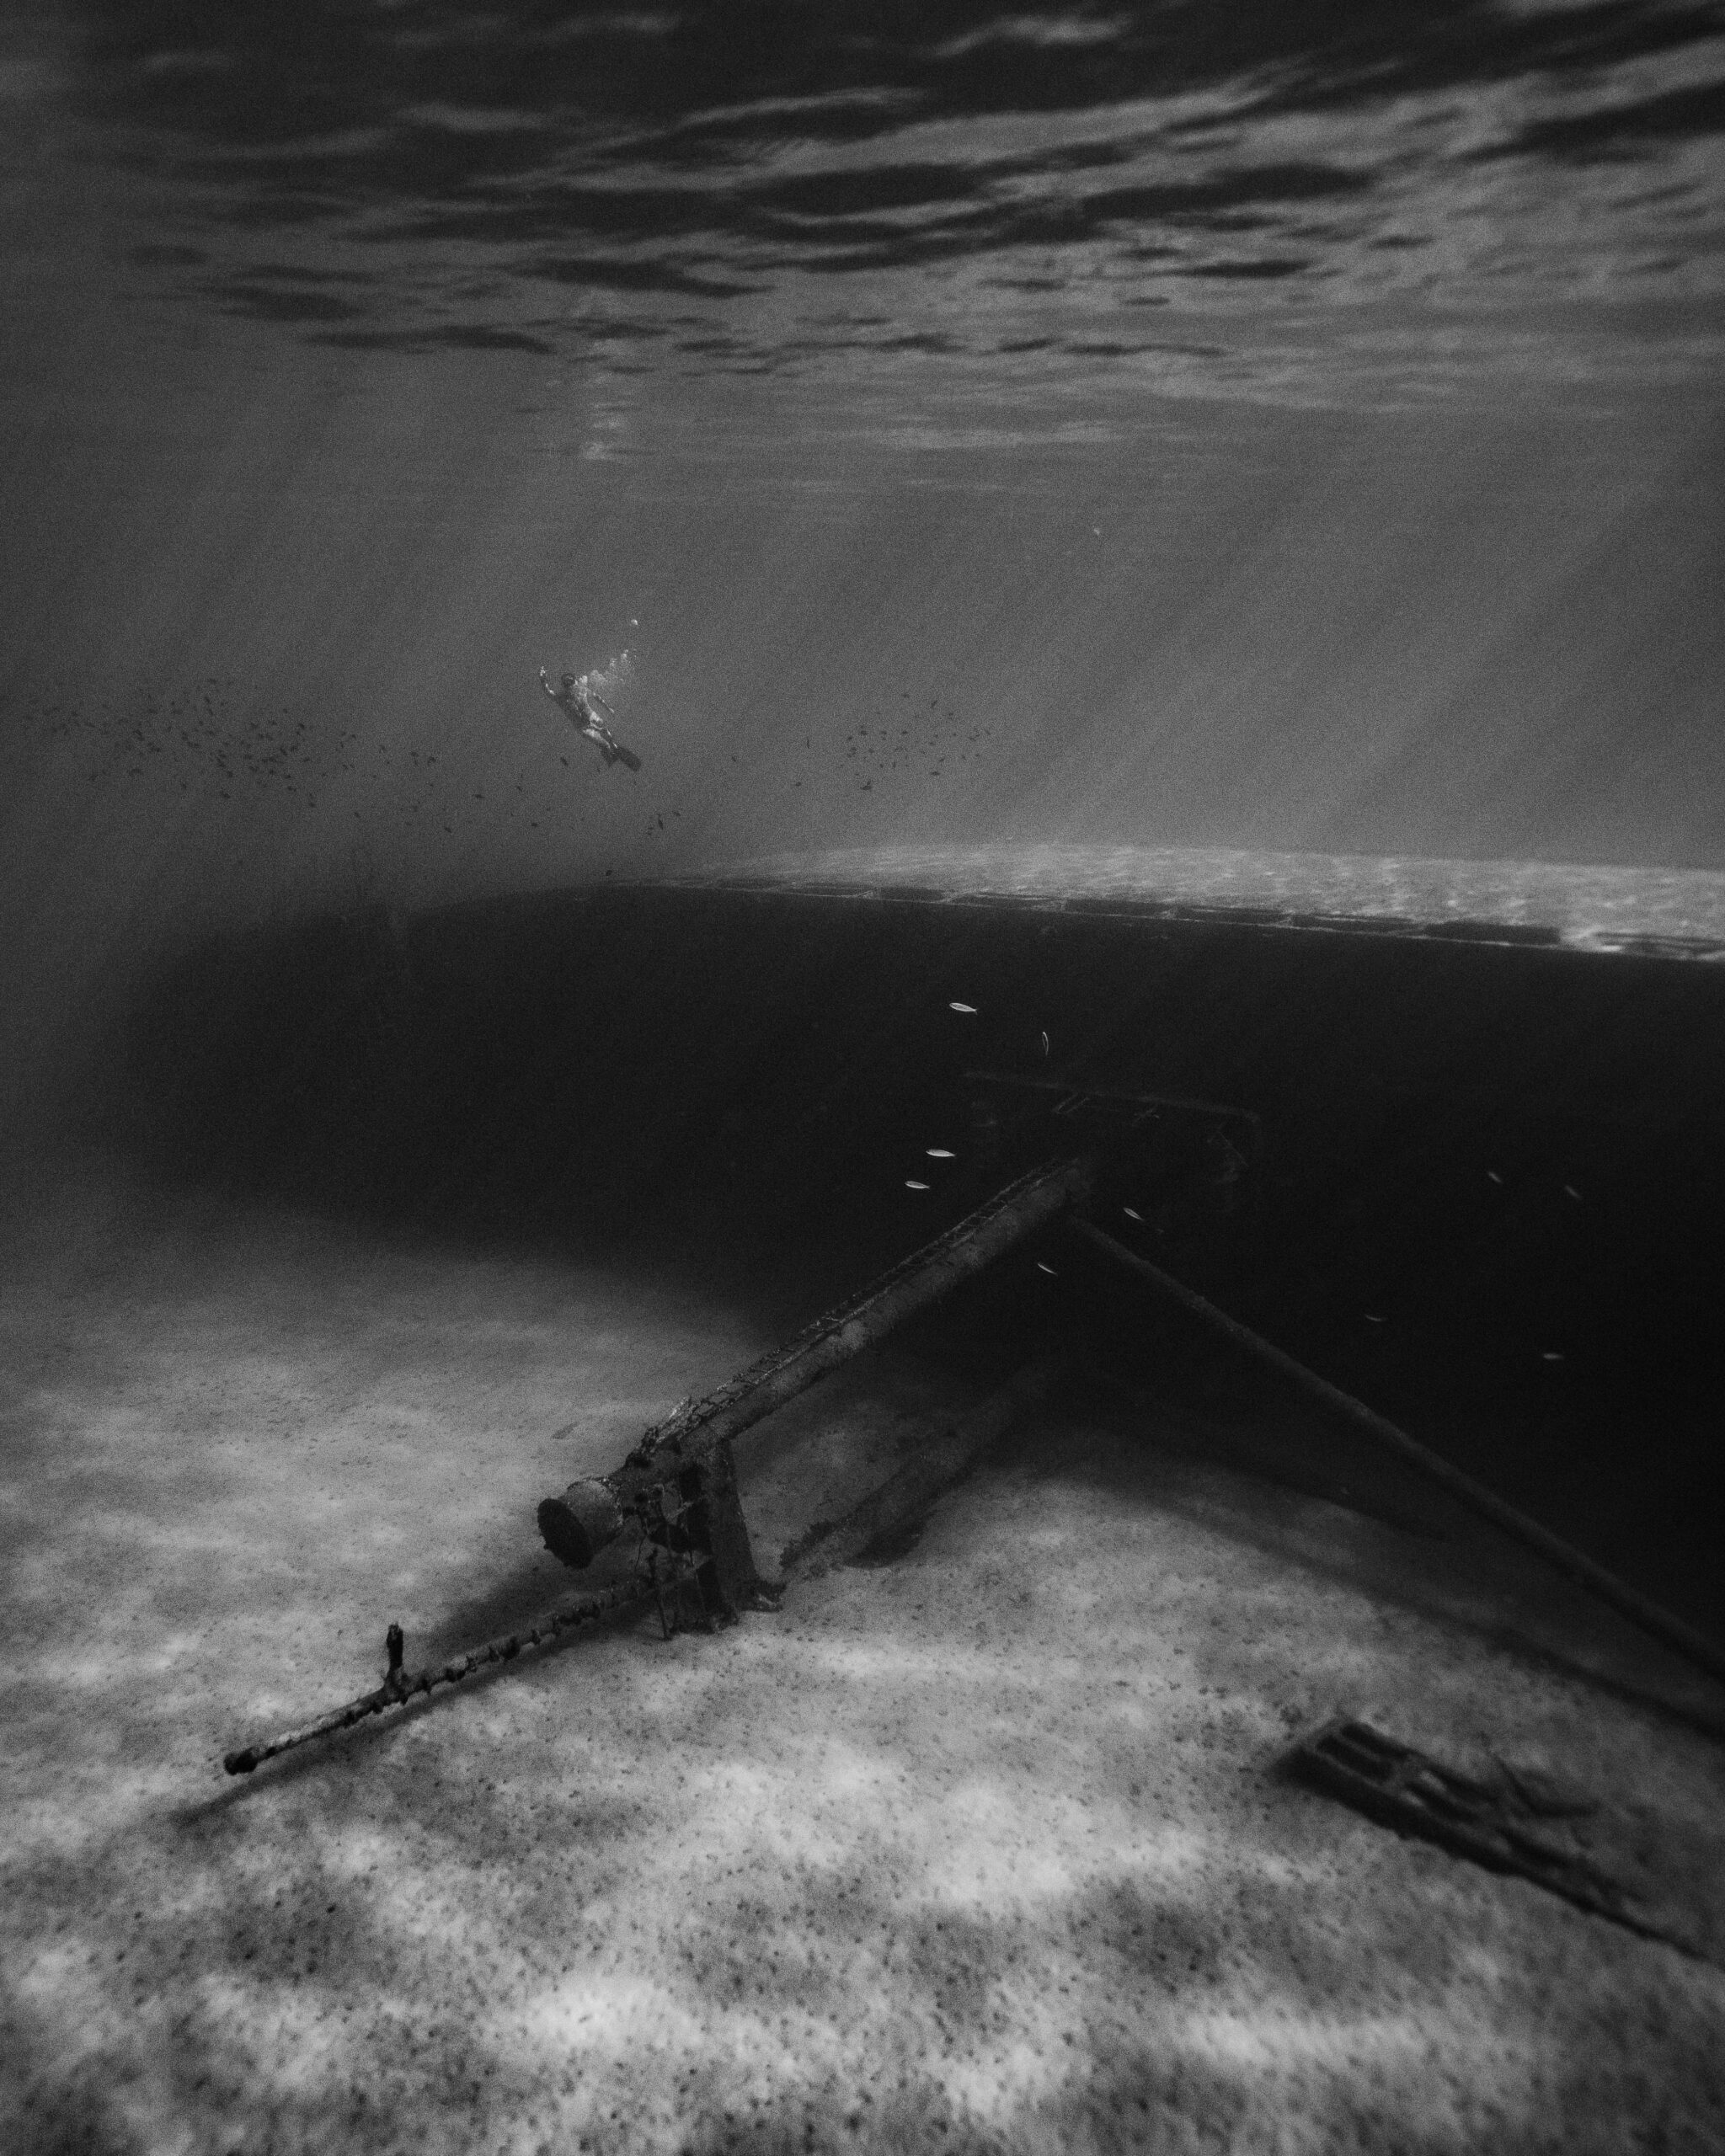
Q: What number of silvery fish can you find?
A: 10